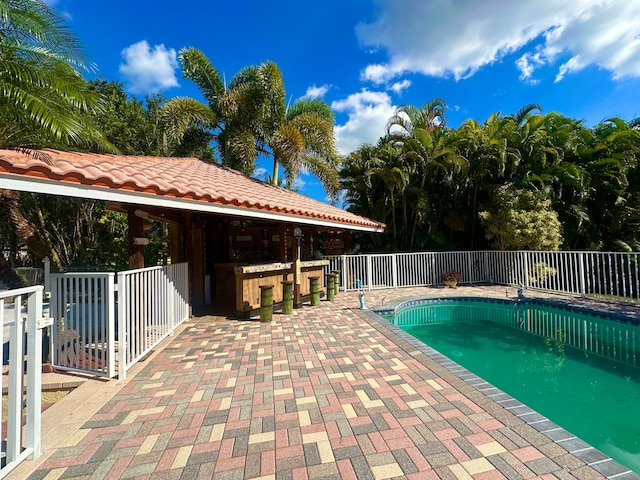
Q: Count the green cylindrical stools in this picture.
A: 5